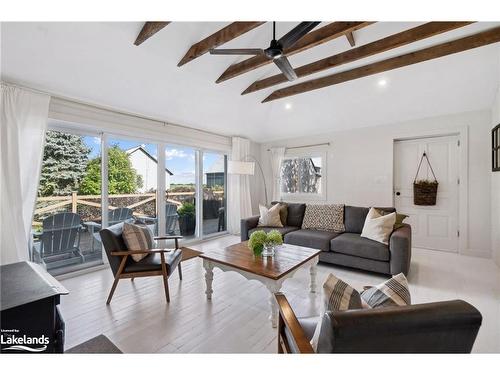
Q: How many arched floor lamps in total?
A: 1